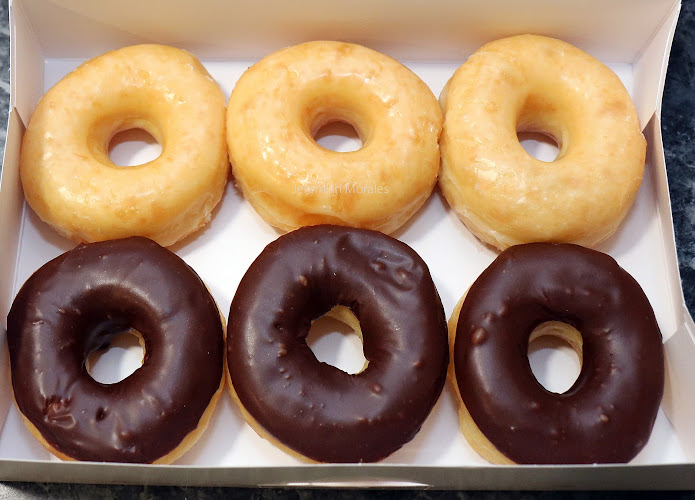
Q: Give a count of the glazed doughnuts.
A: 3